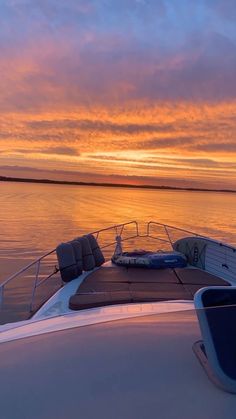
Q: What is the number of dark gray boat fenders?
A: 4